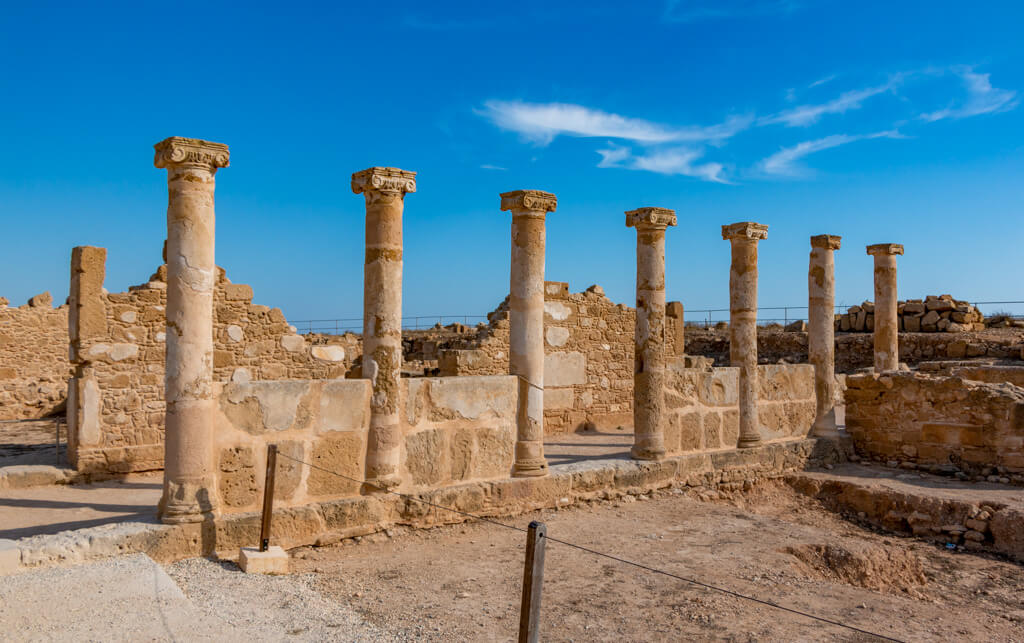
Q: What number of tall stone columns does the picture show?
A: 7